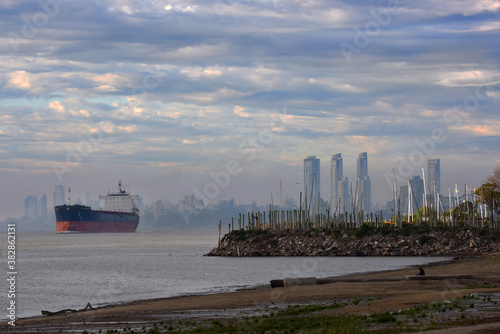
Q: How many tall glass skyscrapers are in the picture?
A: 4